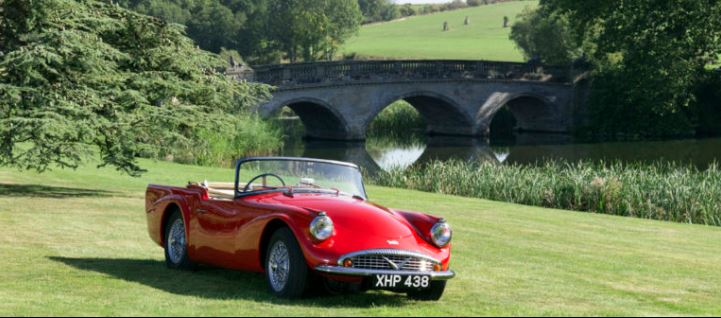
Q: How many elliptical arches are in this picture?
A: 3